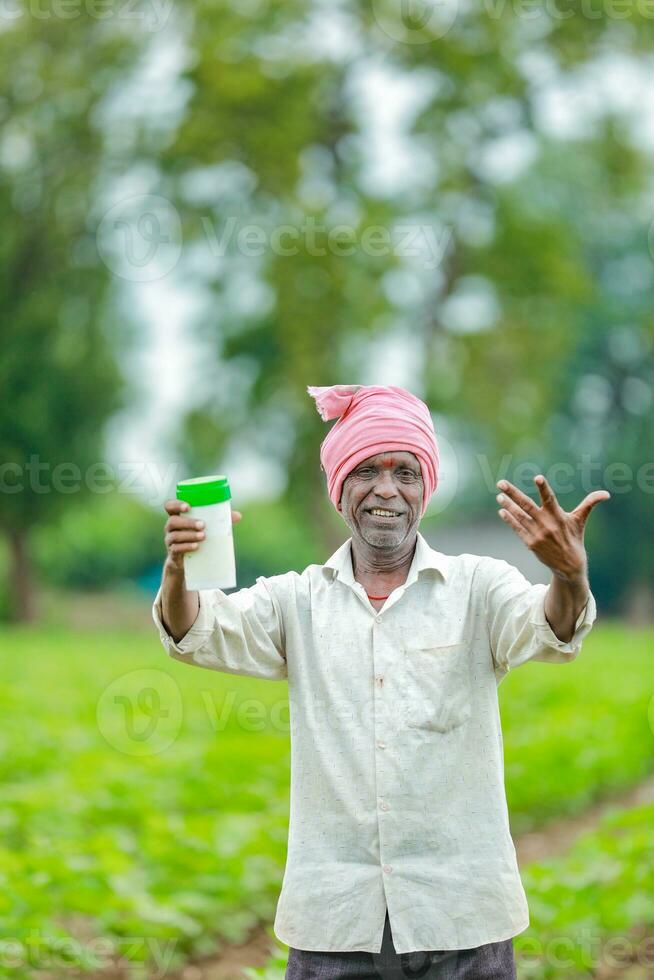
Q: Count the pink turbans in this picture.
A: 1